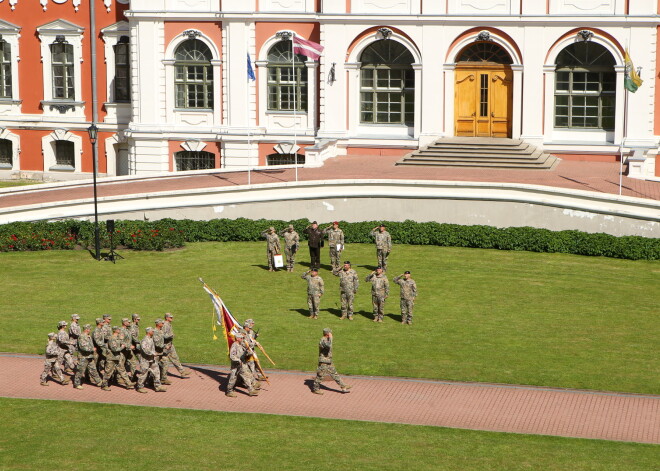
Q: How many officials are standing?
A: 9